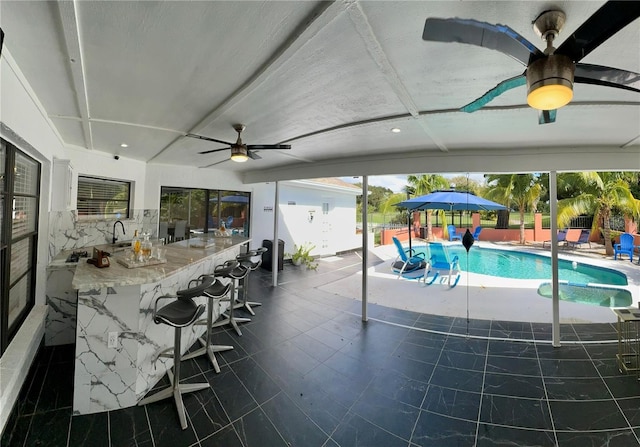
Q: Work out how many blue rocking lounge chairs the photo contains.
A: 2